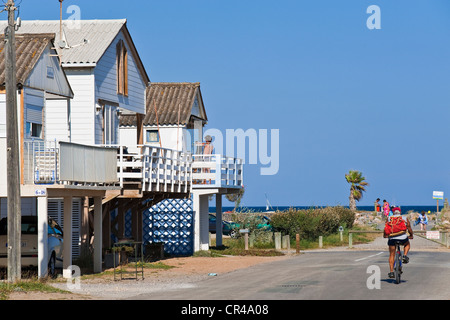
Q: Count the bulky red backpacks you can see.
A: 1